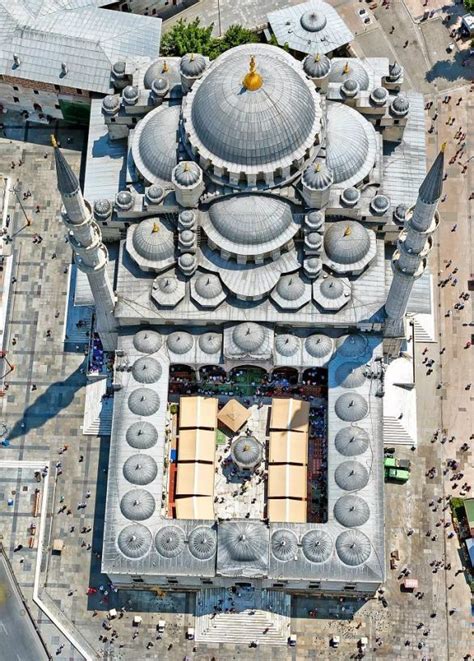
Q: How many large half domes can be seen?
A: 3